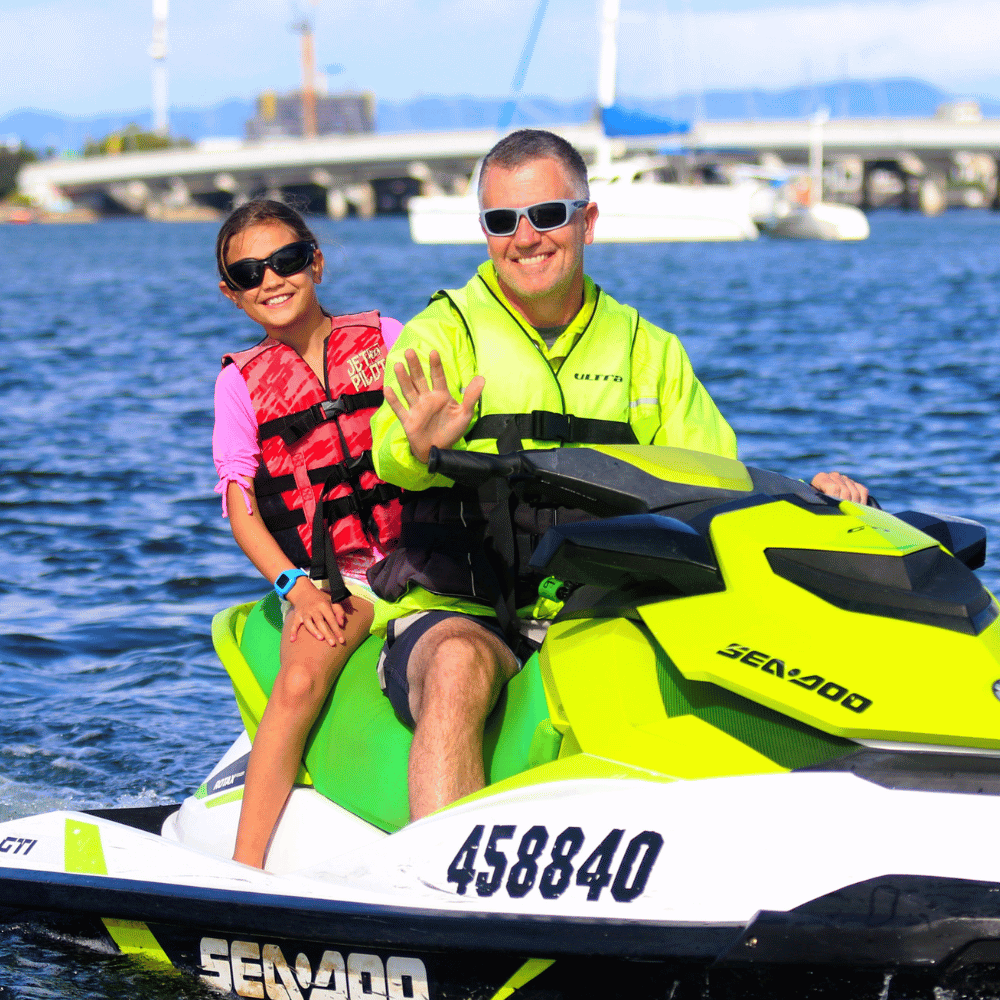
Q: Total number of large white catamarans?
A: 1